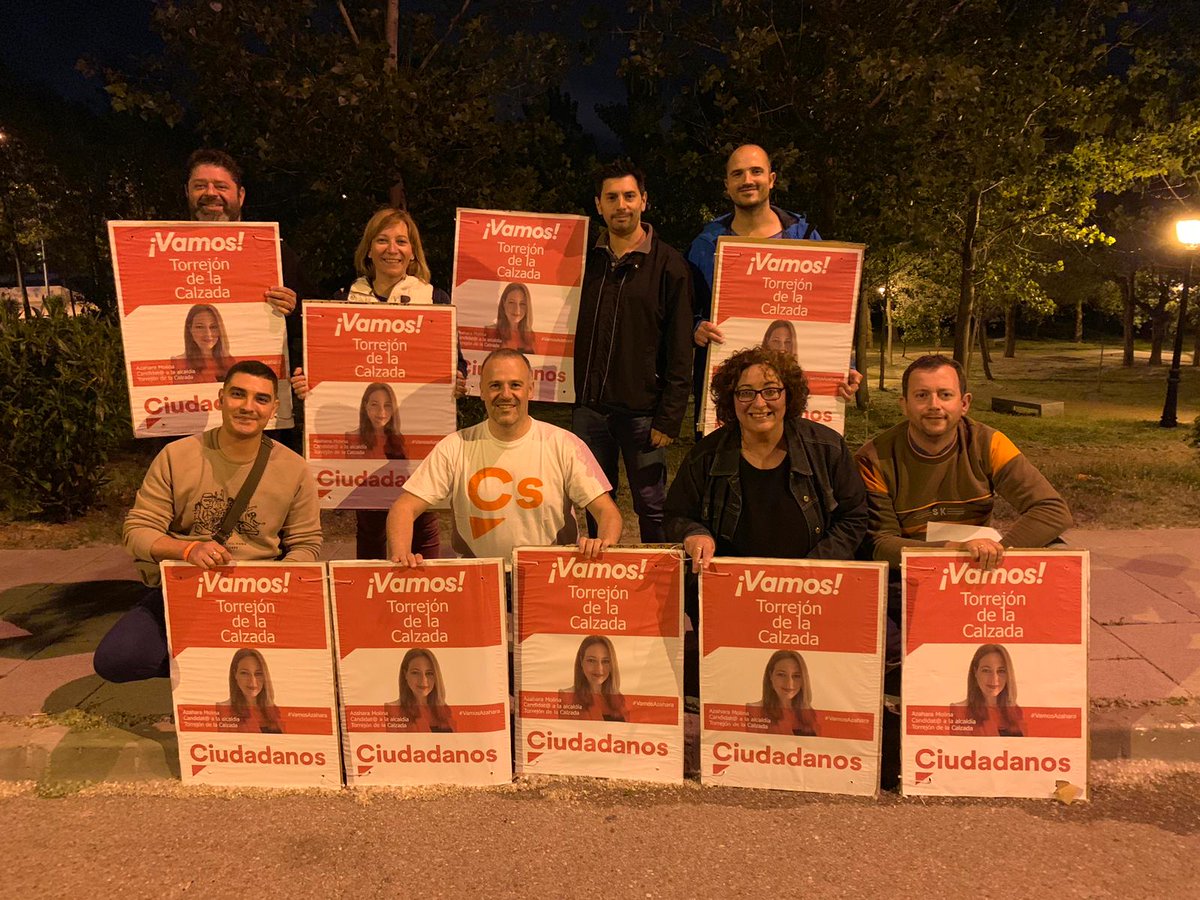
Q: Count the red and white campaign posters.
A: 9